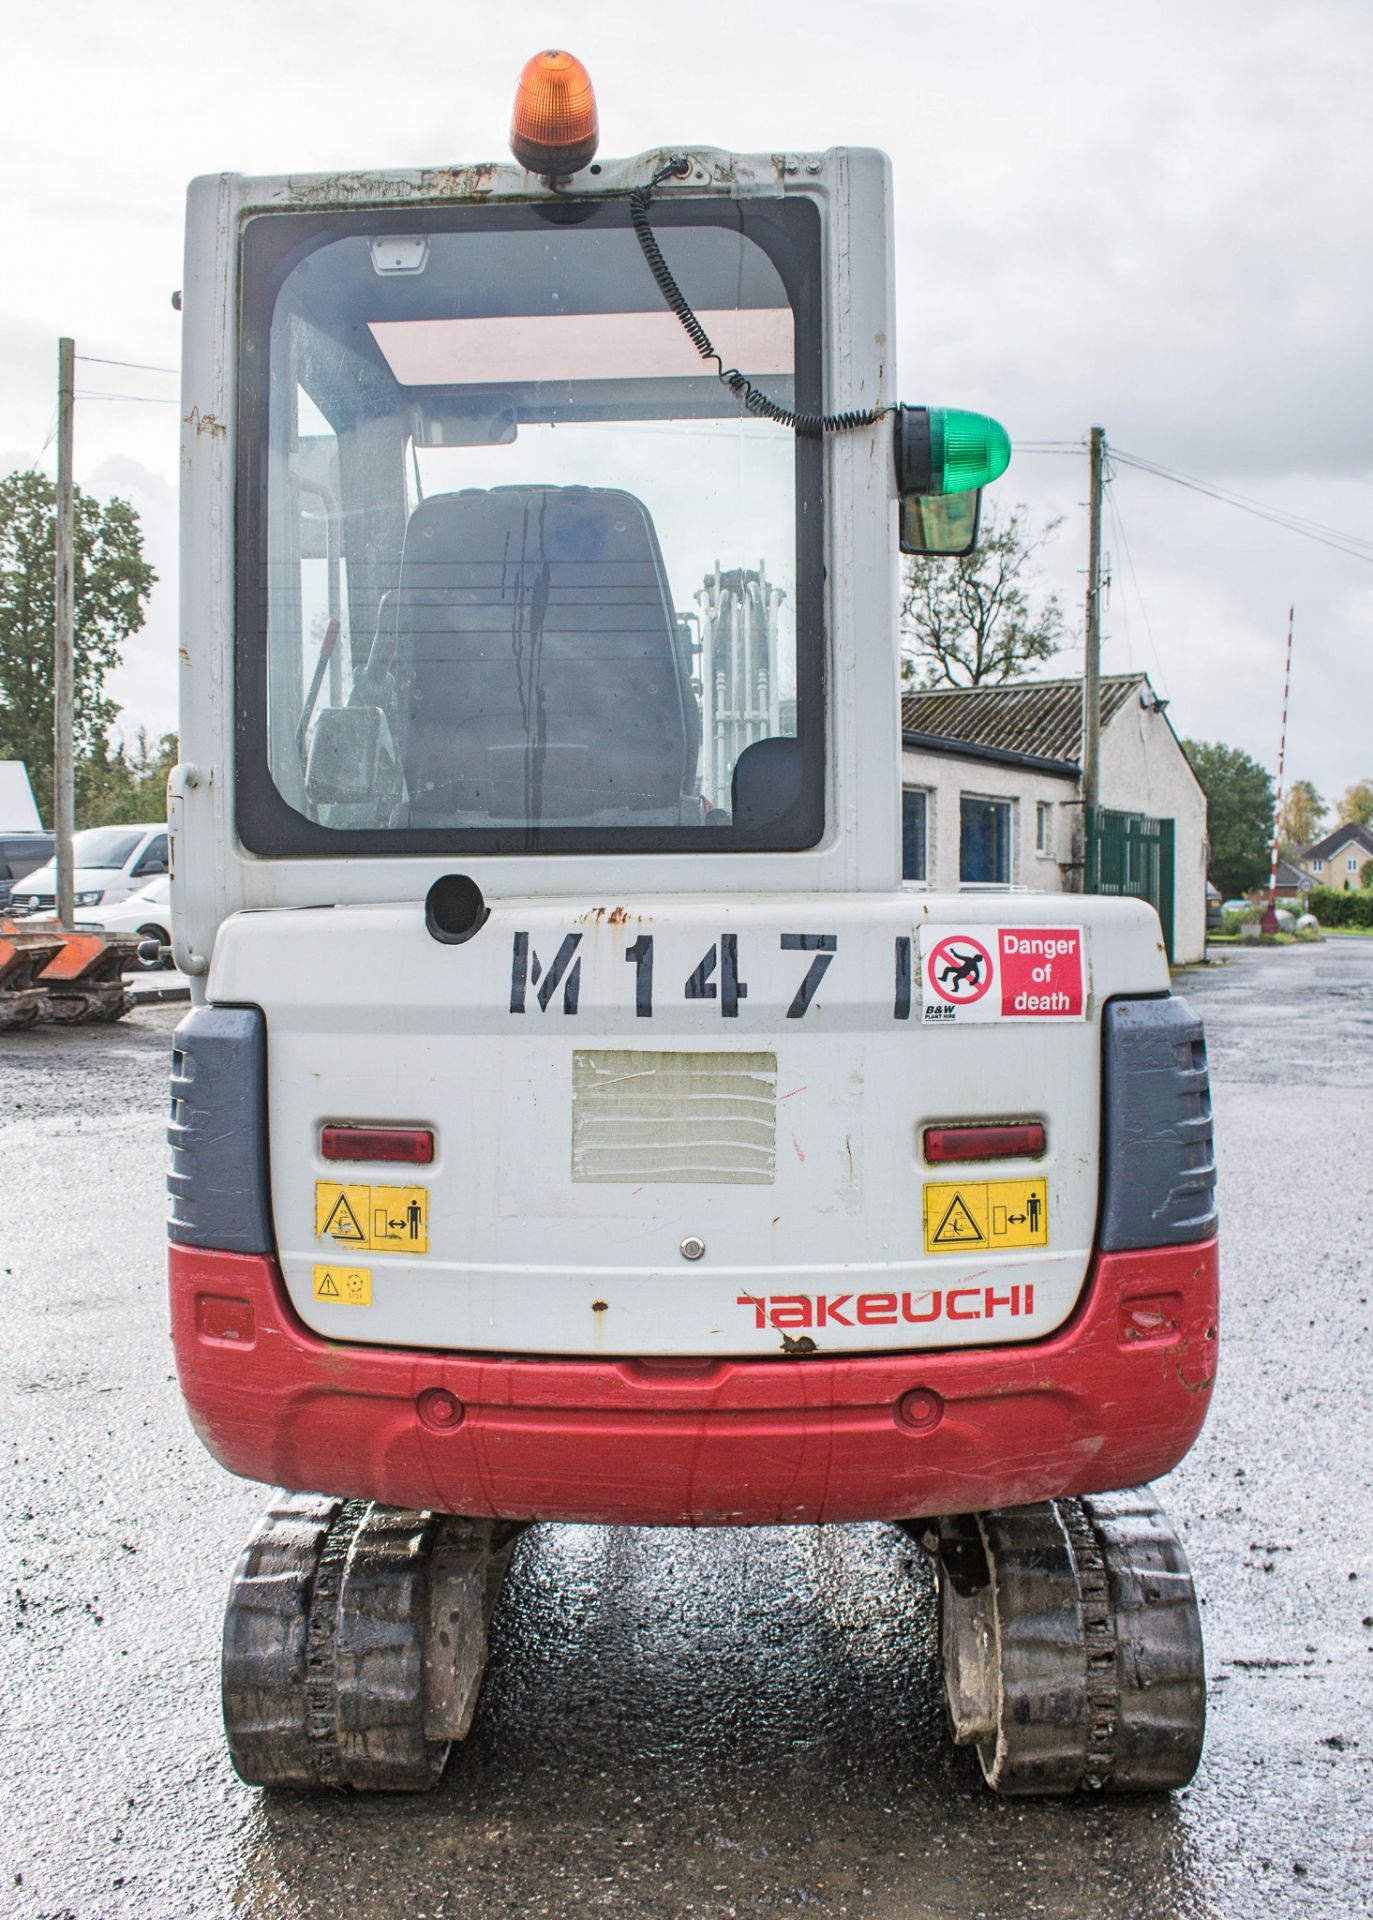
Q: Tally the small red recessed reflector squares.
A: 2